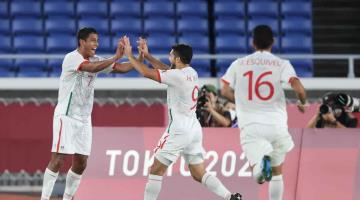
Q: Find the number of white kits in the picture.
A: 3